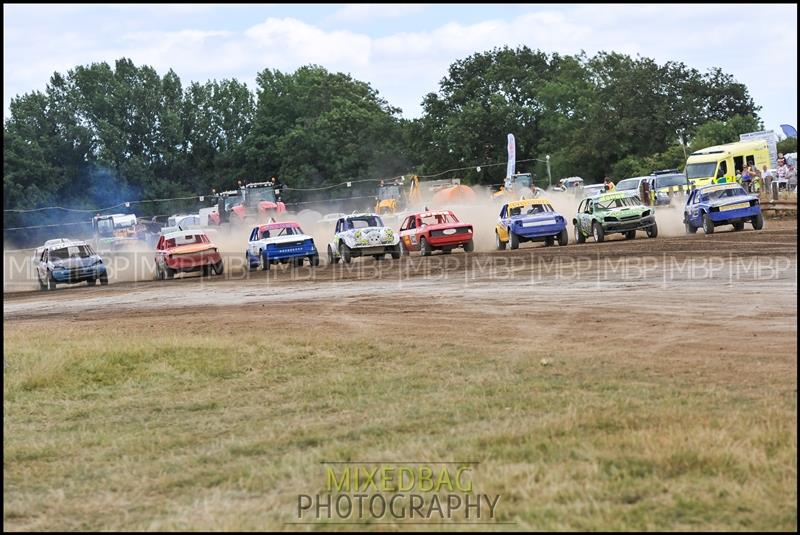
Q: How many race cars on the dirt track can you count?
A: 8